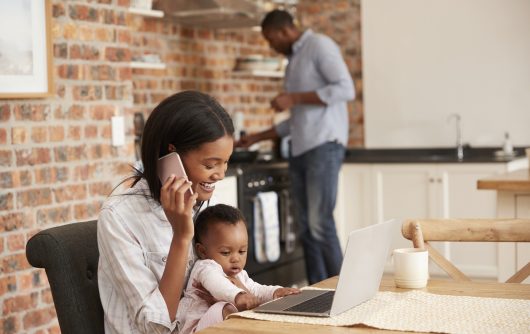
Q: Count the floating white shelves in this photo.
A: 3